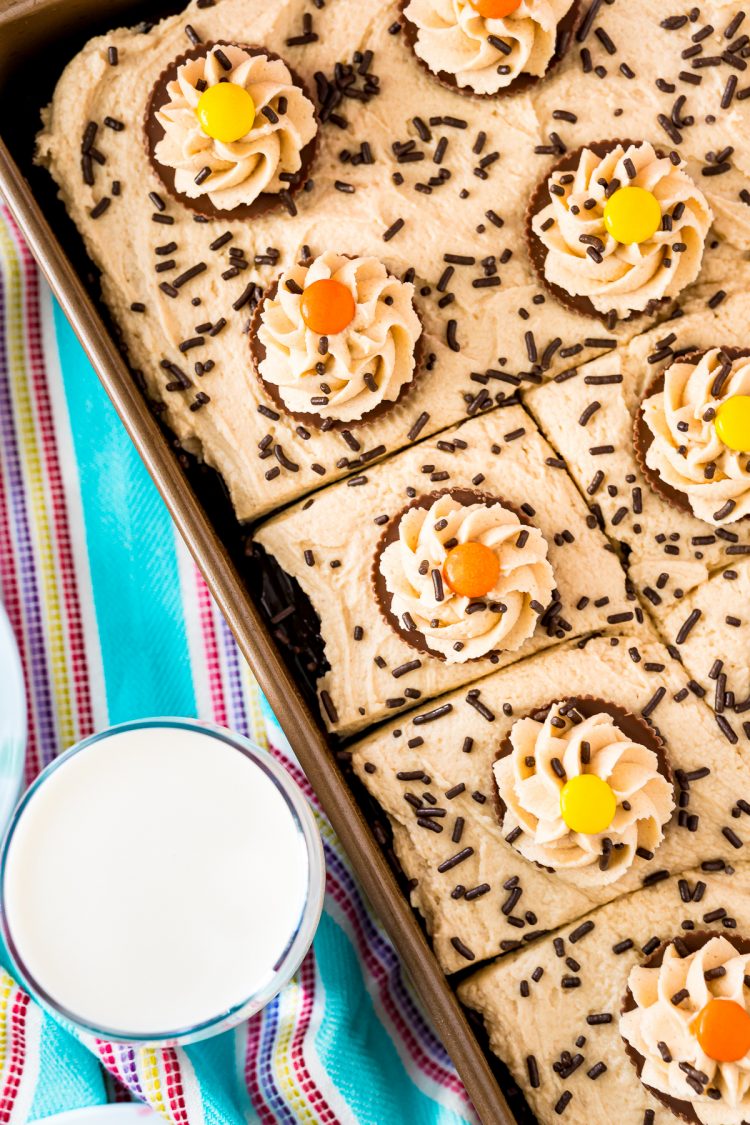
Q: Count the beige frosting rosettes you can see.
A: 8